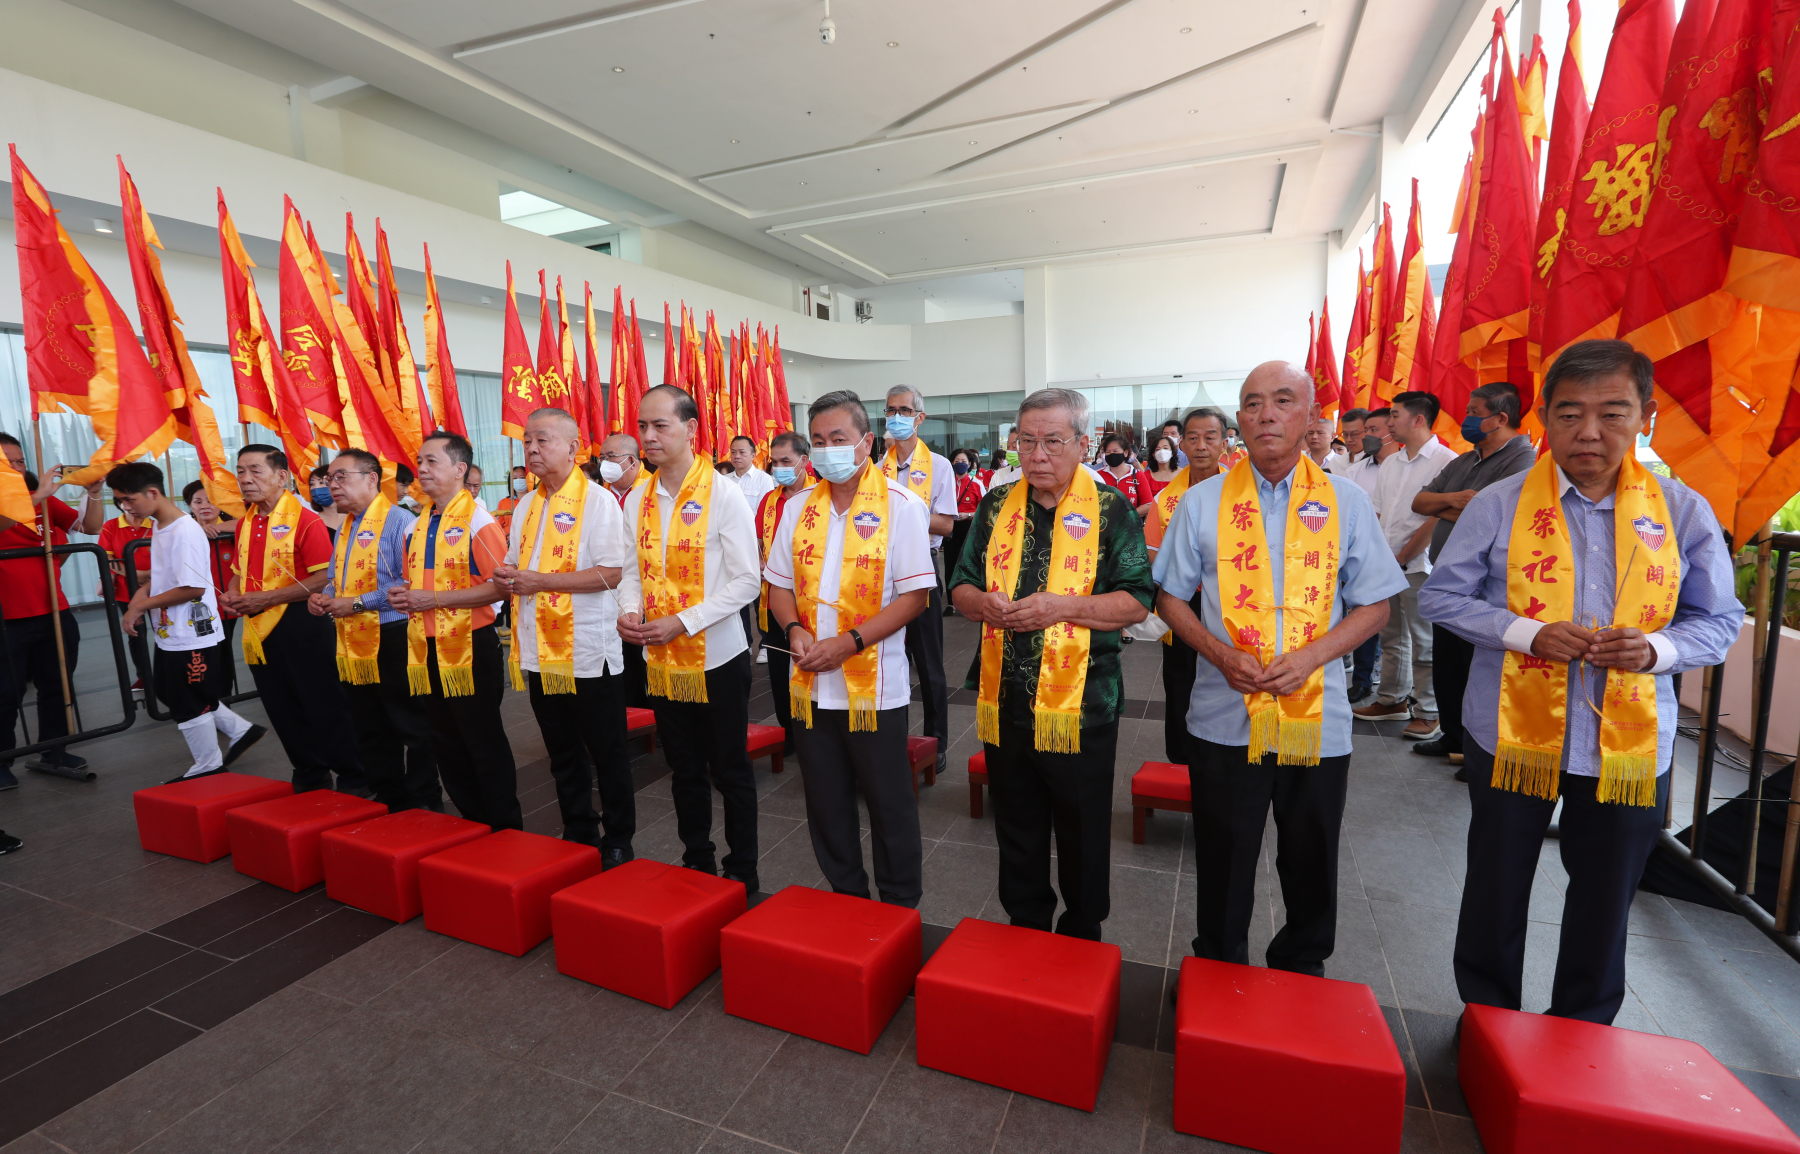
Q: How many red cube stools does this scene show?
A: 9